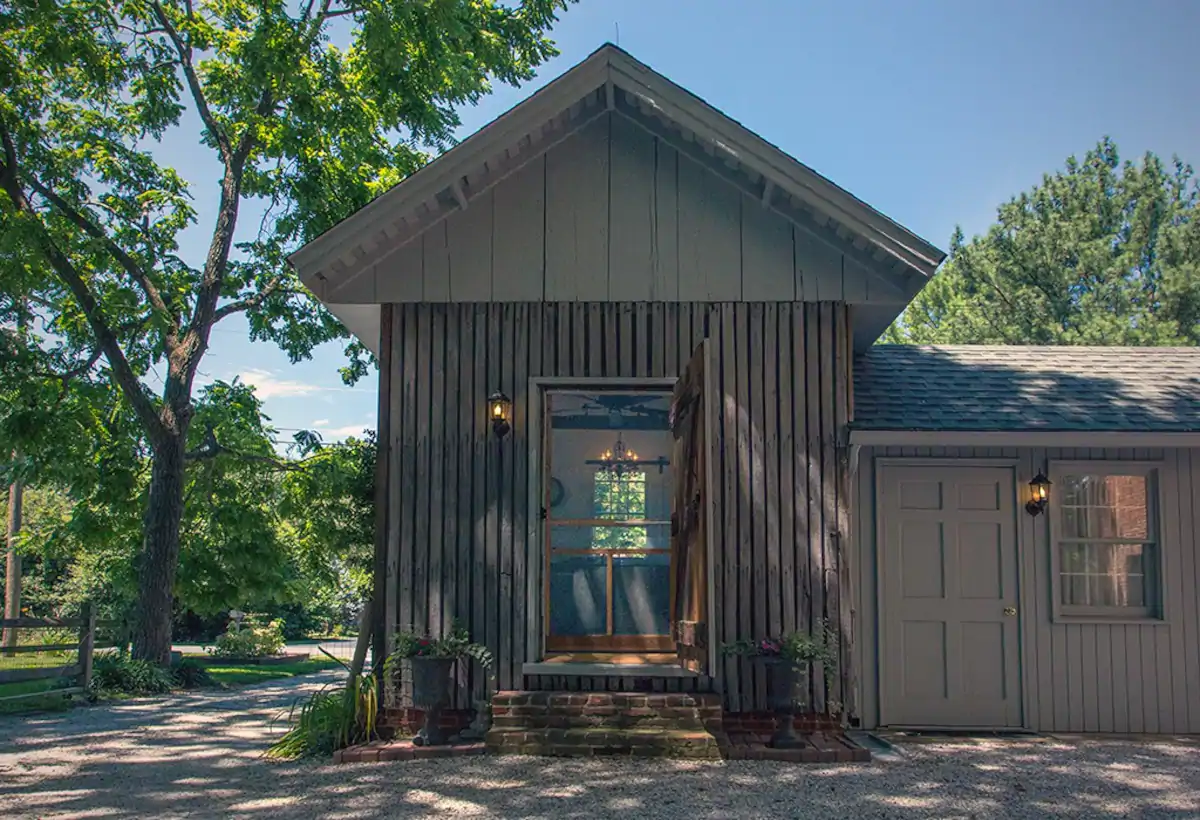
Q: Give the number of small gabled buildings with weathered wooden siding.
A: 1